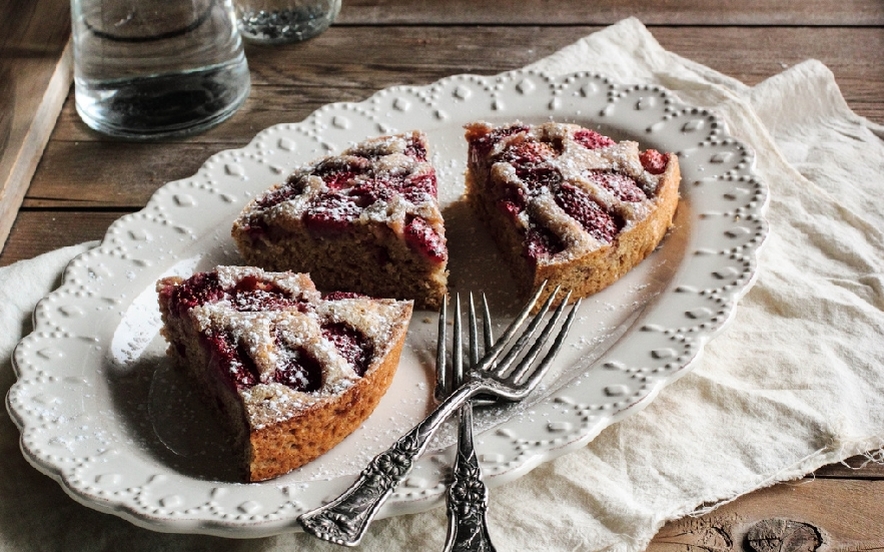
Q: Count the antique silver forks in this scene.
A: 2